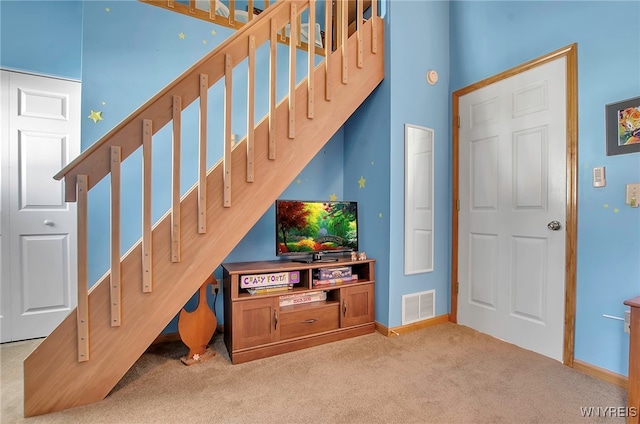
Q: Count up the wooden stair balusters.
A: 14